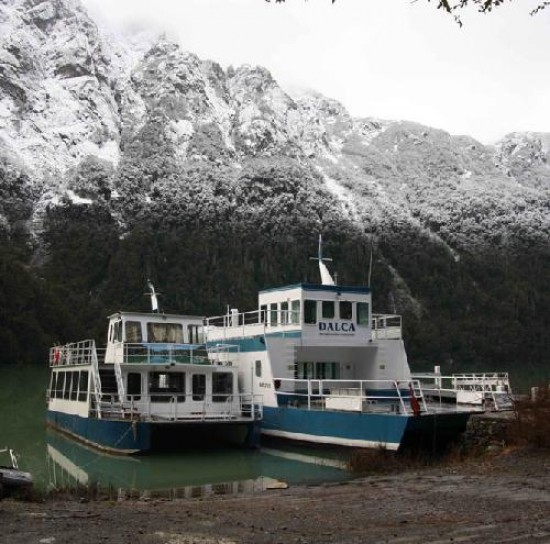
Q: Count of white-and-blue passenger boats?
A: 2